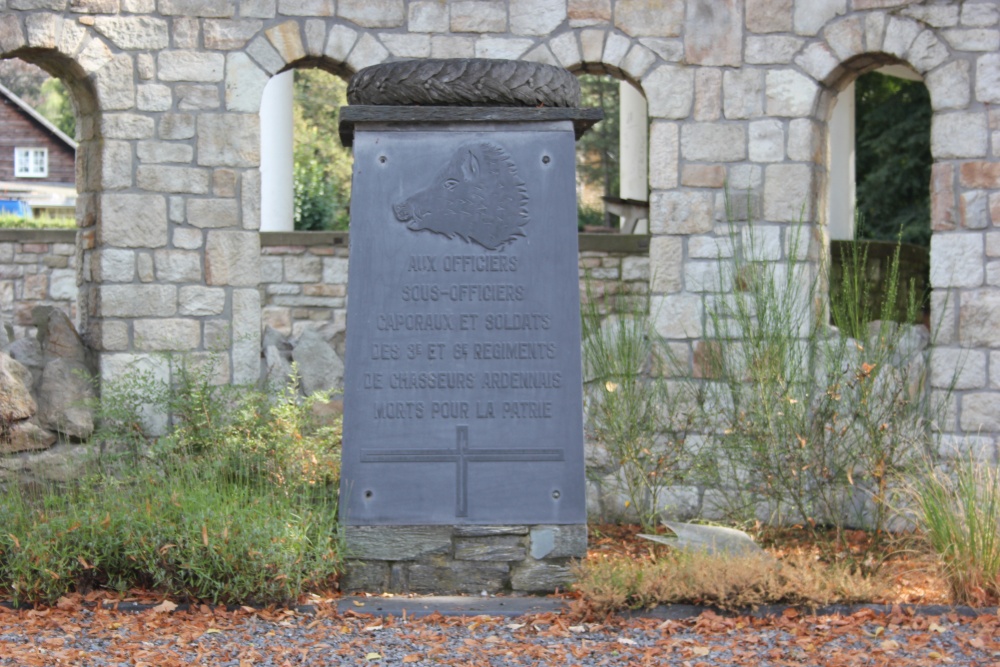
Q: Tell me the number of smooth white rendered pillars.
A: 3